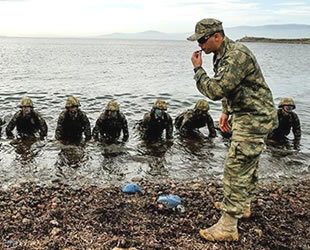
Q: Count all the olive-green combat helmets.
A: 6